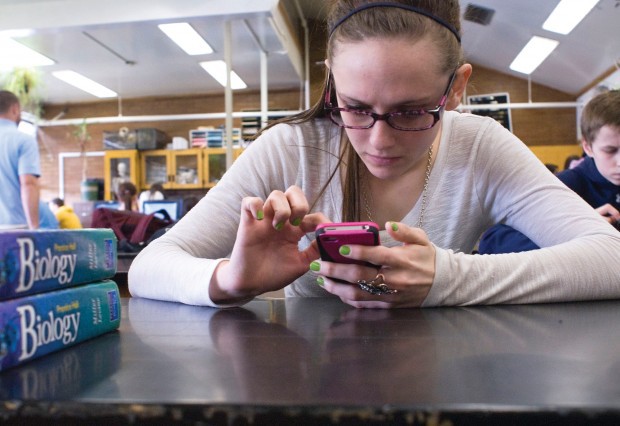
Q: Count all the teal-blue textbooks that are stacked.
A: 2